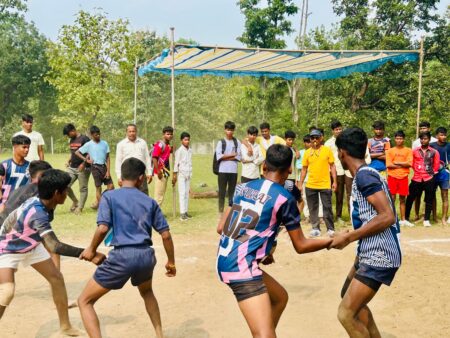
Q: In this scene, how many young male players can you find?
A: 6